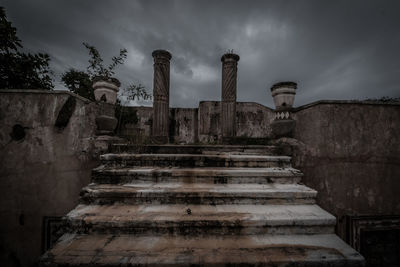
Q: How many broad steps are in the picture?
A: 6